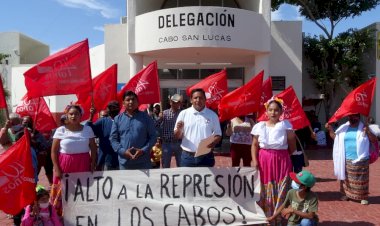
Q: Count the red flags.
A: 11